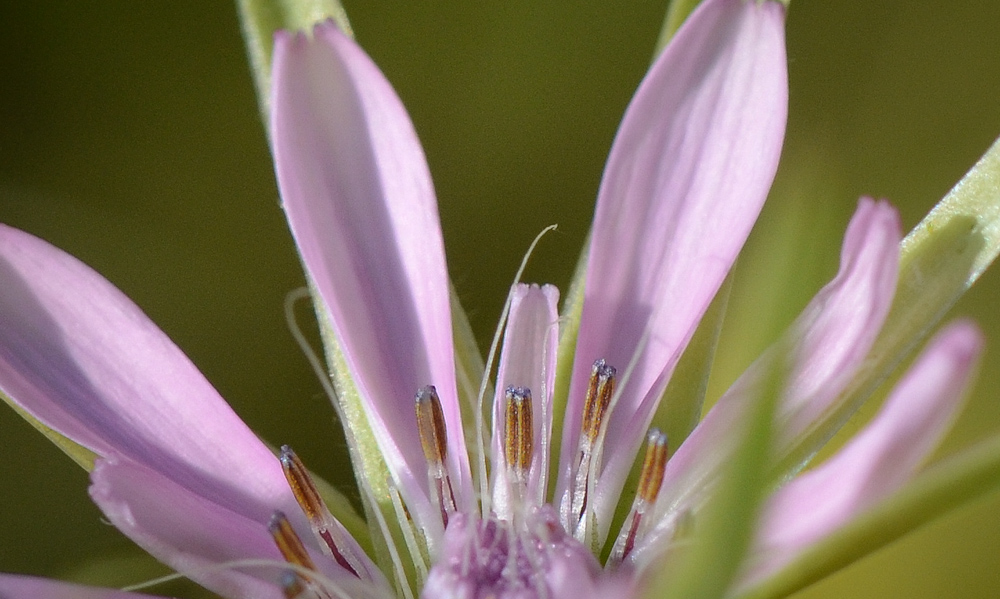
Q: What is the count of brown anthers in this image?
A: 7